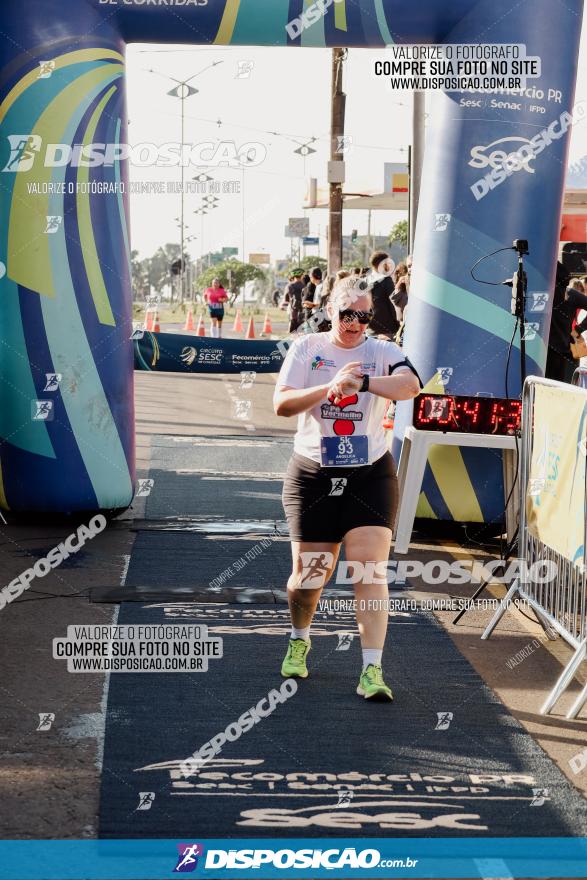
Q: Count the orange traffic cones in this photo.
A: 7